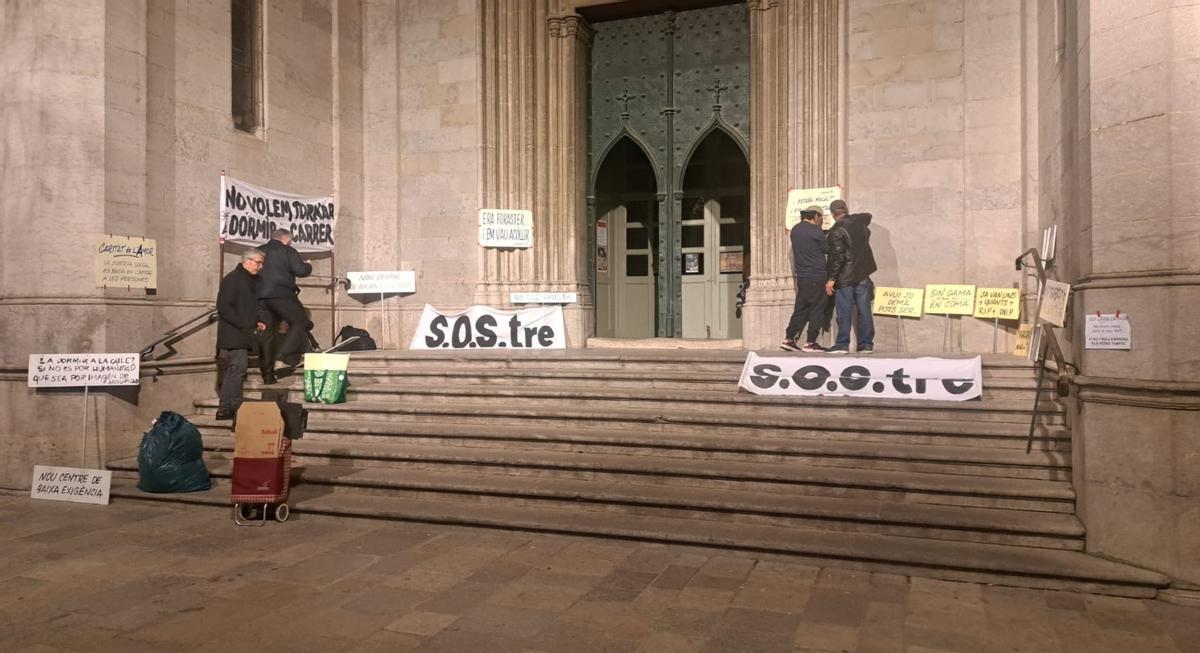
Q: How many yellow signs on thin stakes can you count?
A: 3